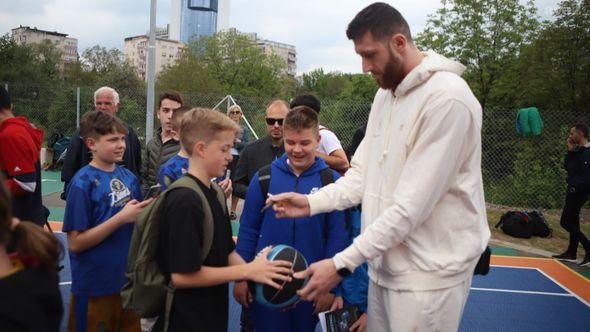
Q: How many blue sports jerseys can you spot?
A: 2